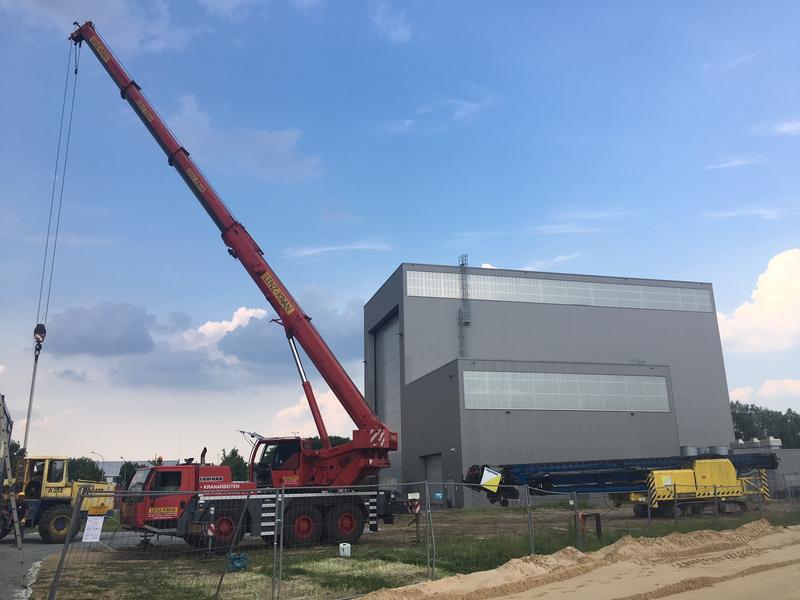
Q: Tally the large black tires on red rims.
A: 3